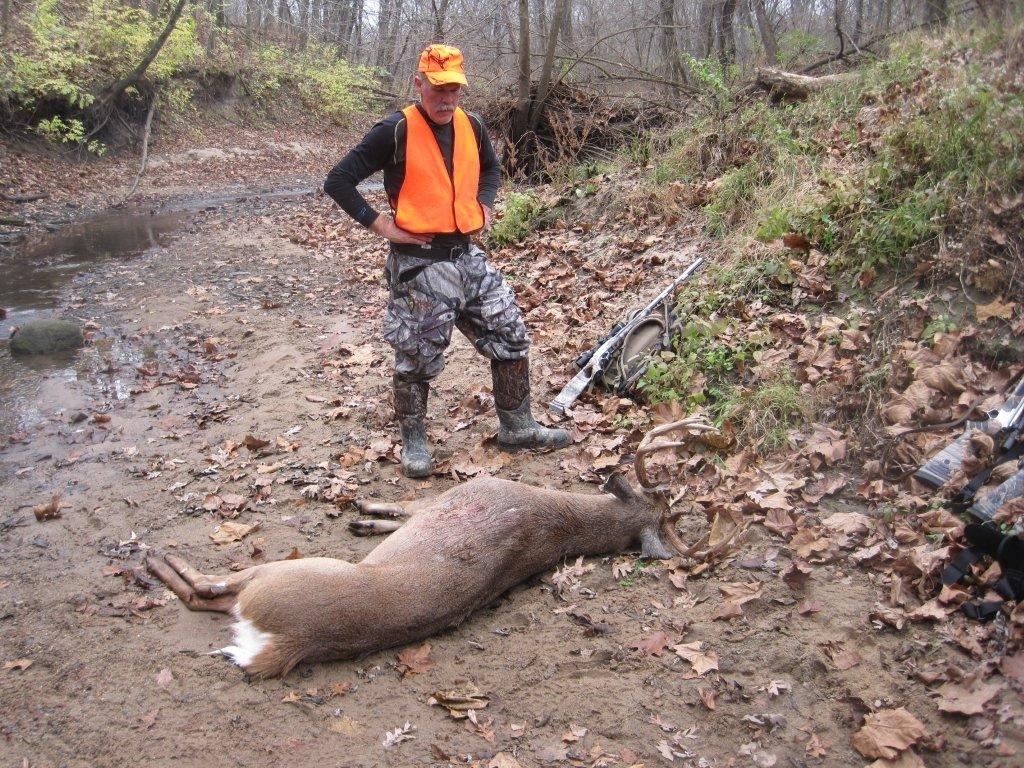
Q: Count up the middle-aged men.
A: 1